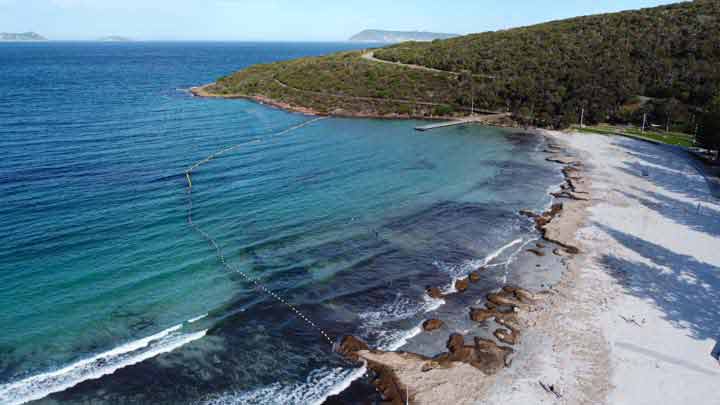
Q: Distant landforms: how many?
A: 3